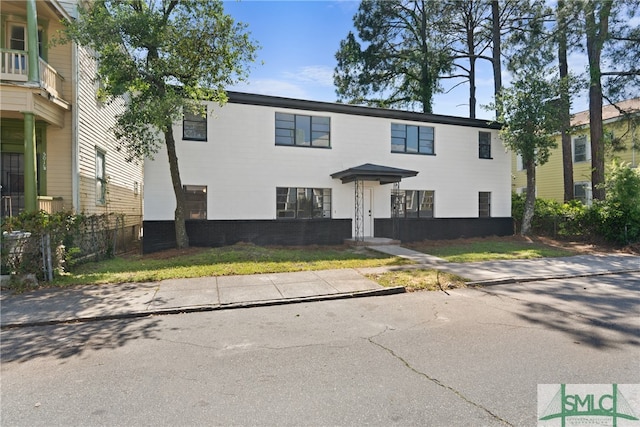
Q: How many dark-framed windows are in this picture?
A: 8